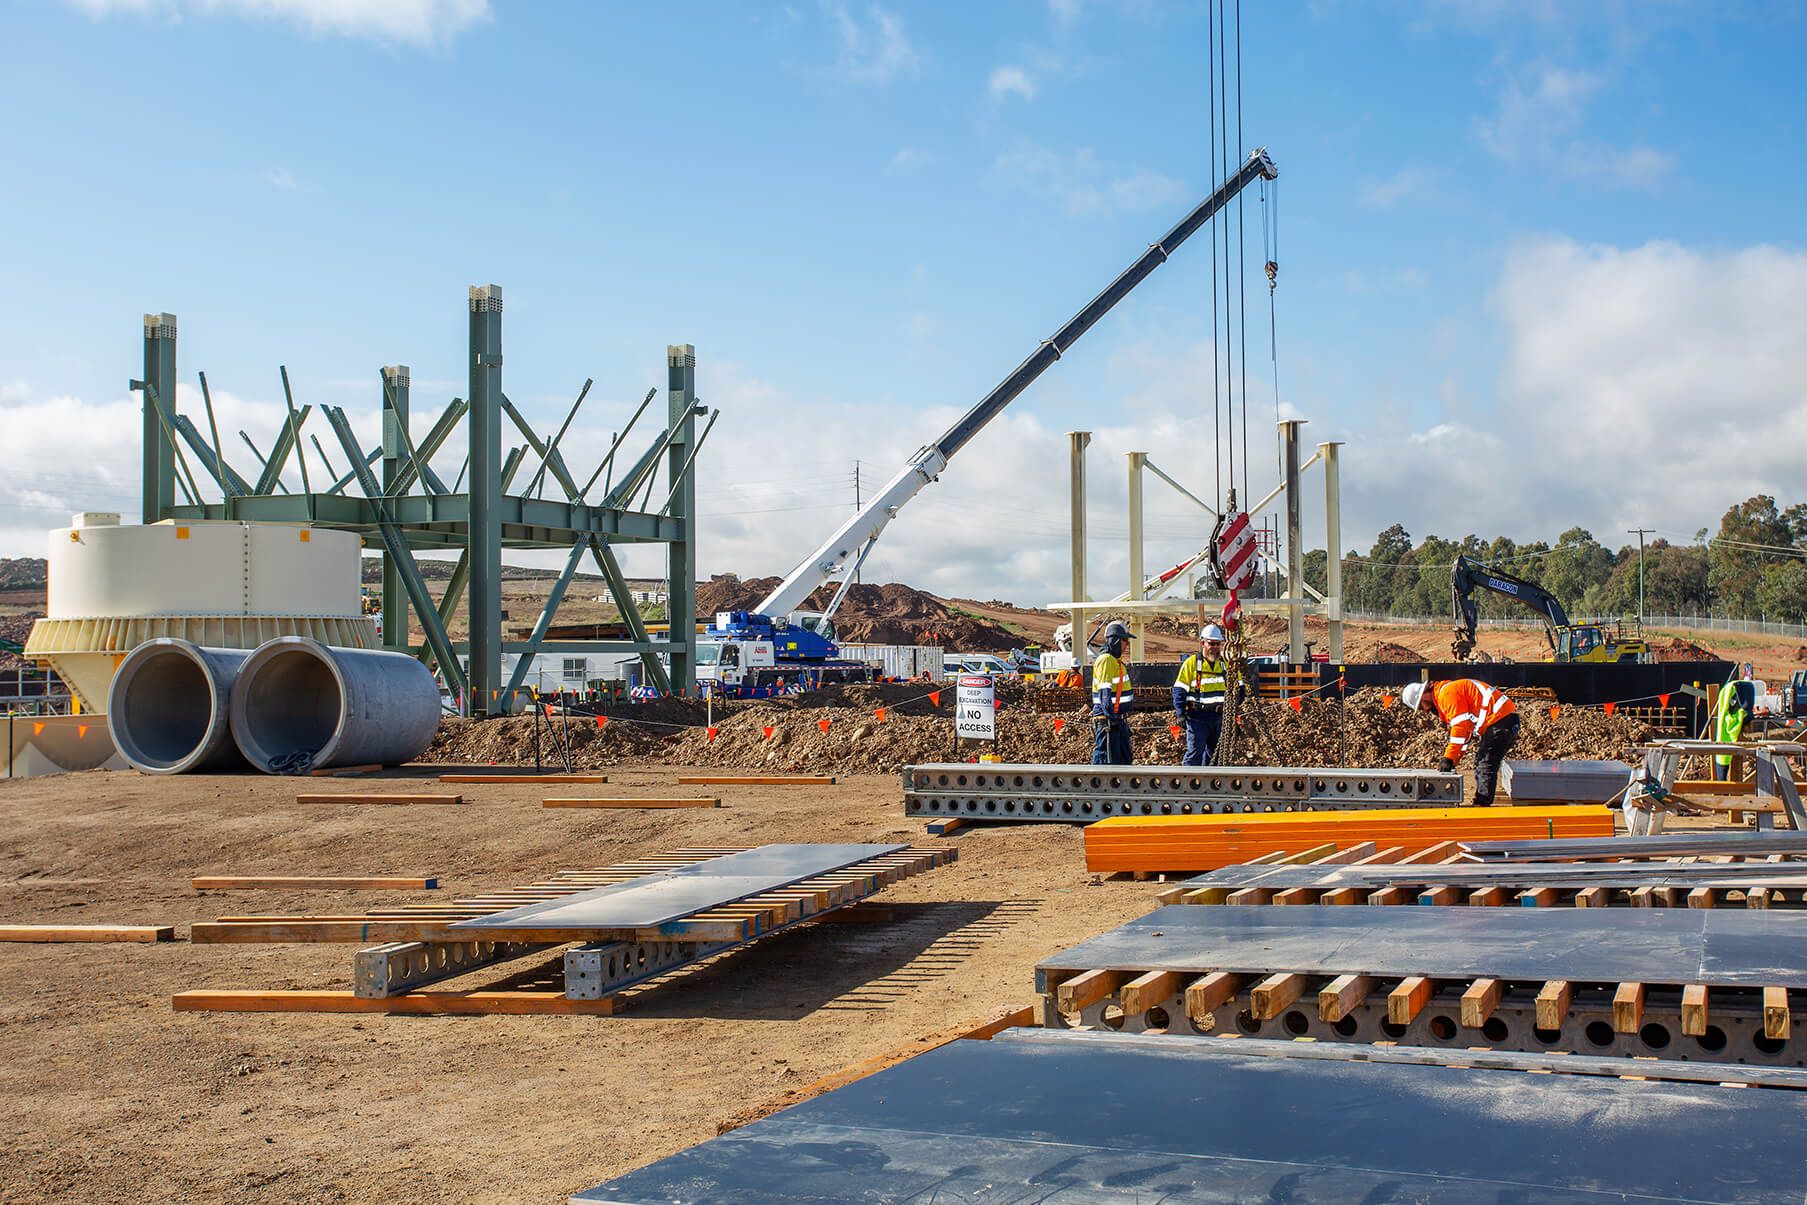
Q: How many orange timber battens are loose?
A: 6